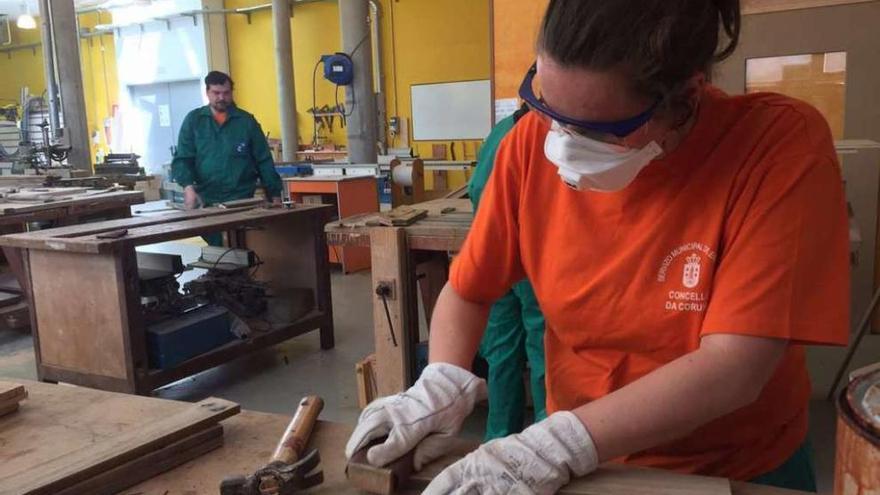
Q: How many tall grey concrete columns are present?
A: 3